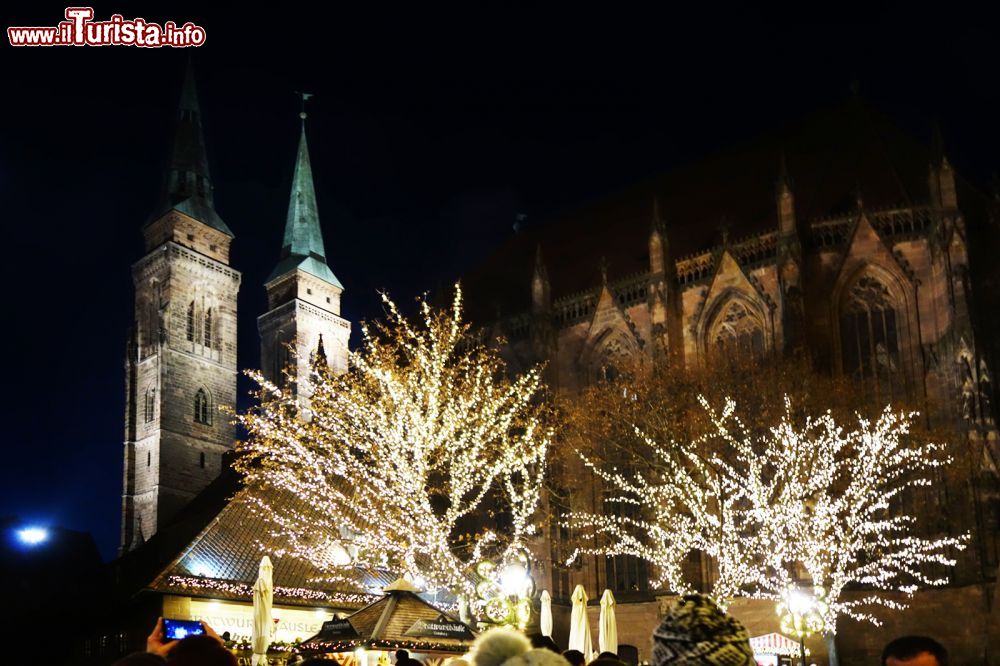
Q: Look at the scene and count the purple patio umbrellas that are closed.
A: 0